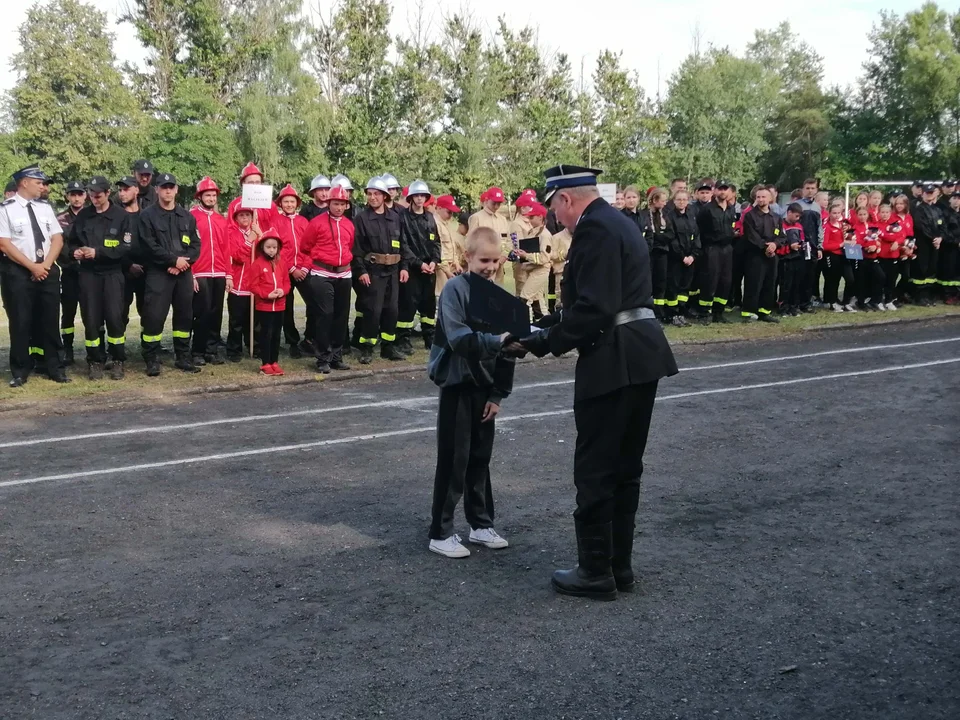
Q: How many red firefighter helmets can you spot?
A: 6